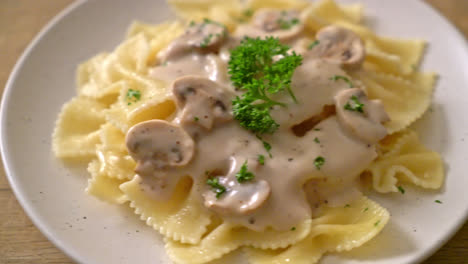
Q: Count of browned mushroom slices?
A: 7